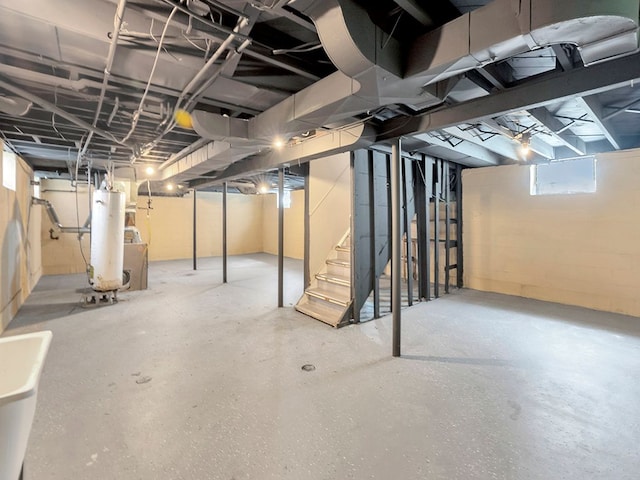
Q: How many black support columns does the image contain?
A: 4